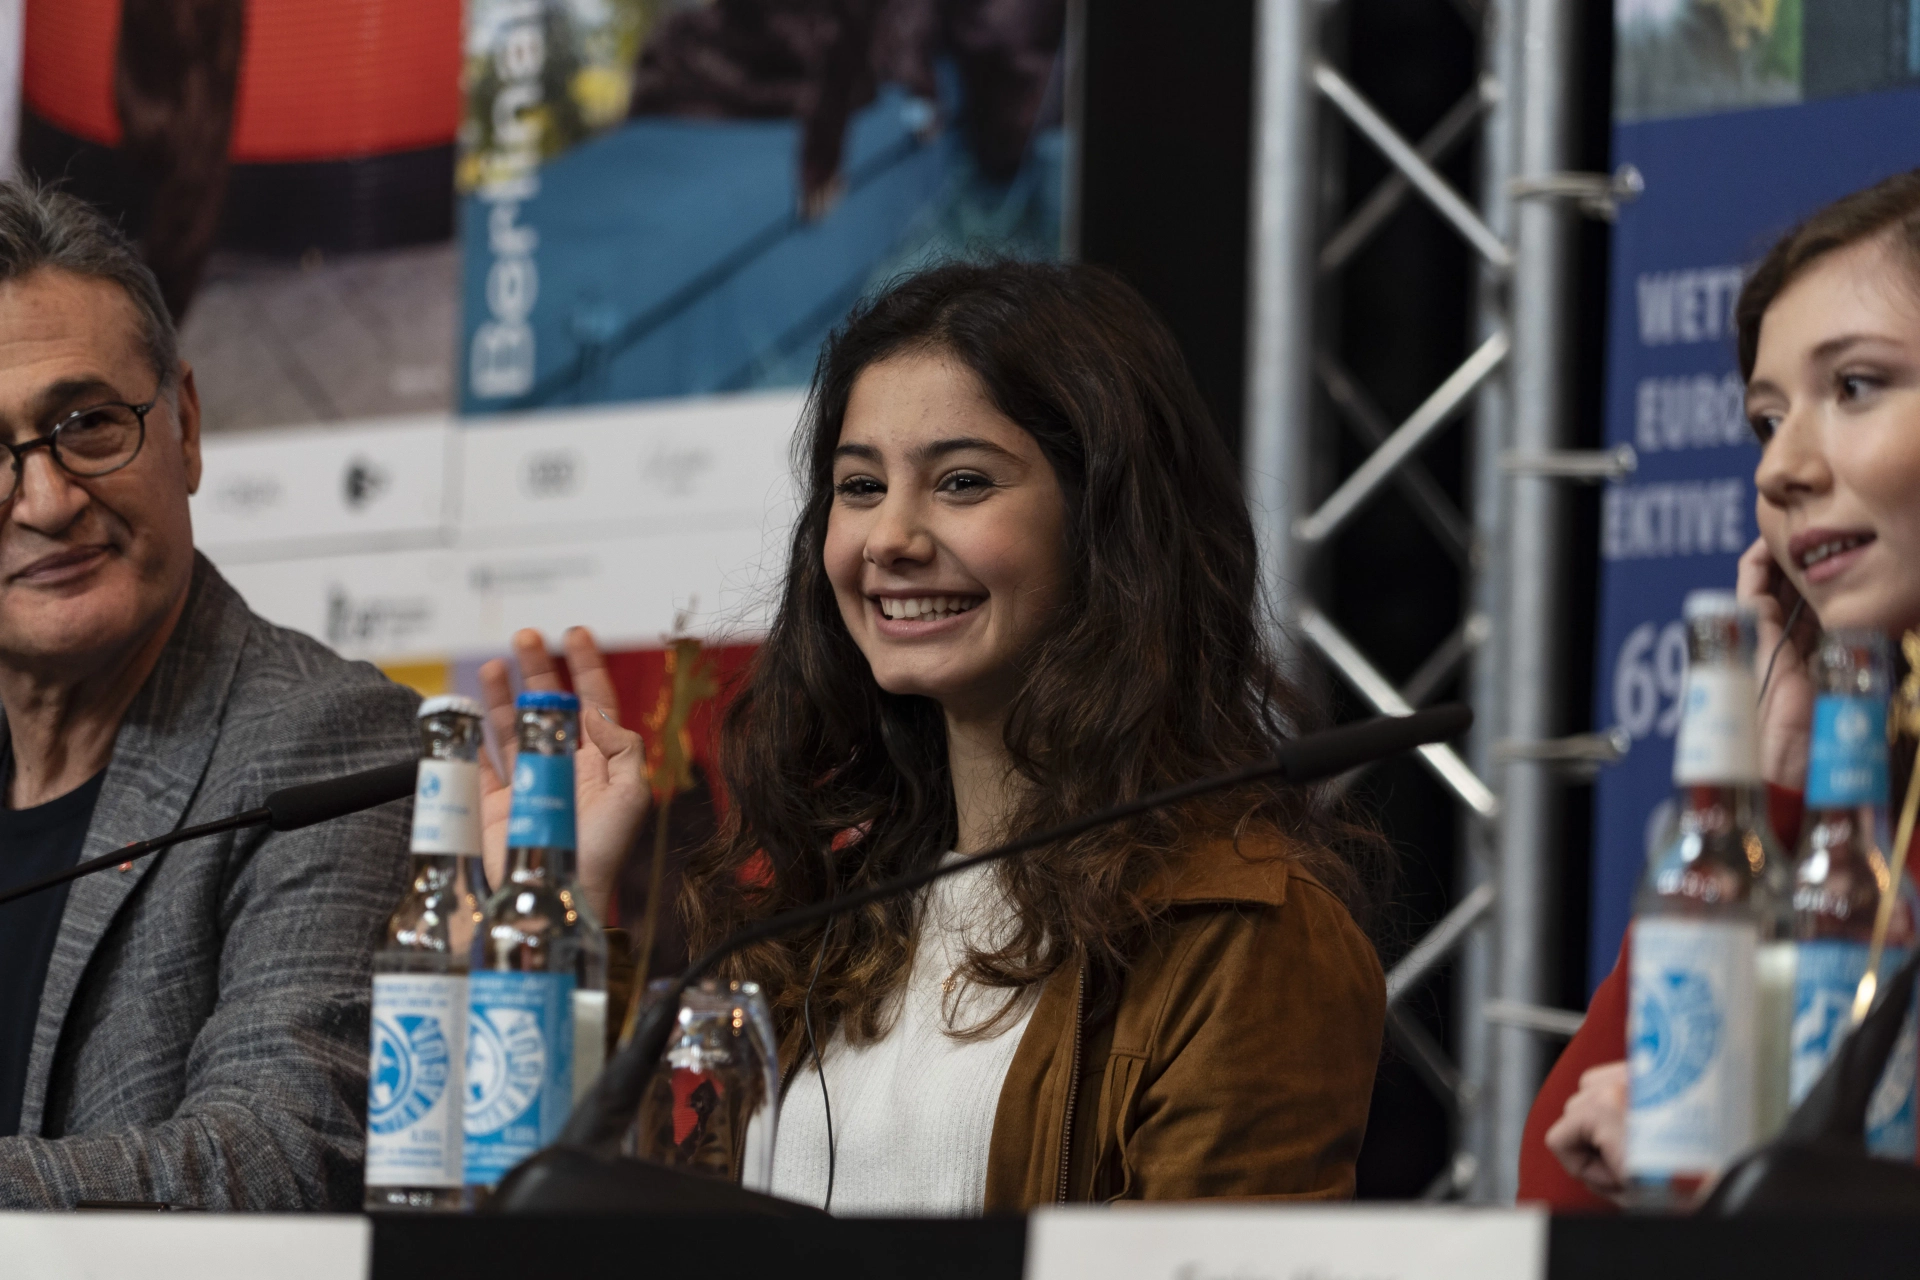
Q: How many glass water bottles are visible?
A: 4